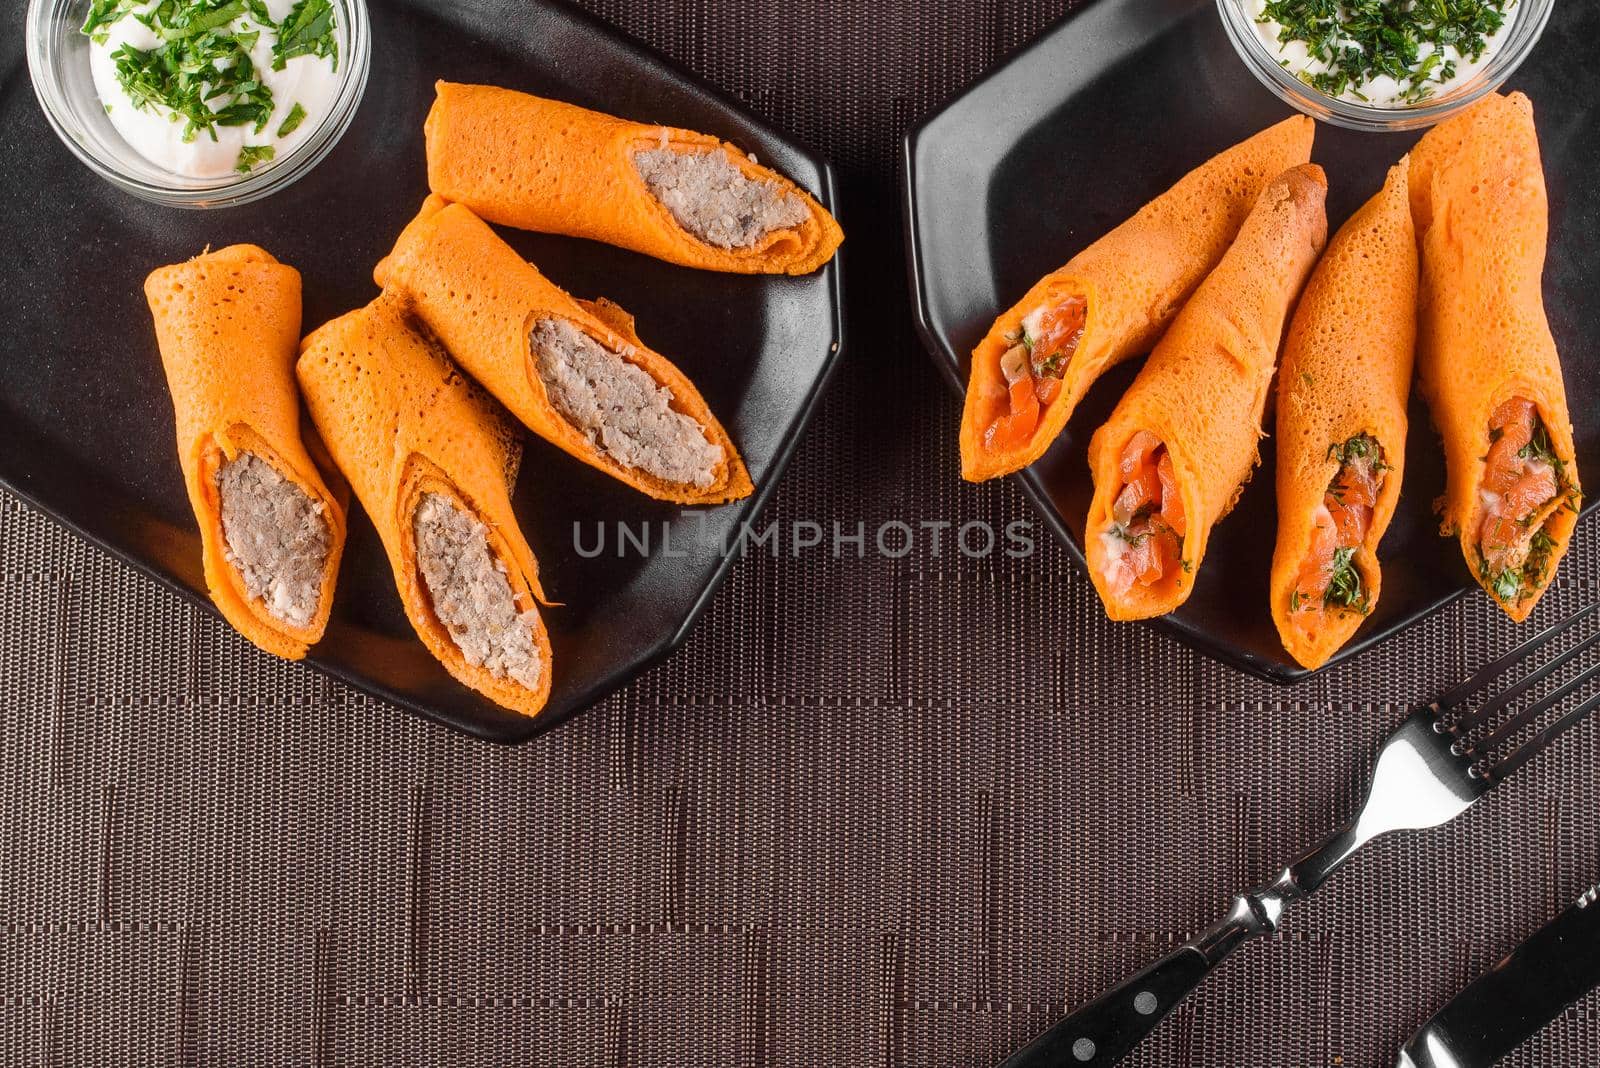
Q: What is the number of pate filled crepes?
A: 4